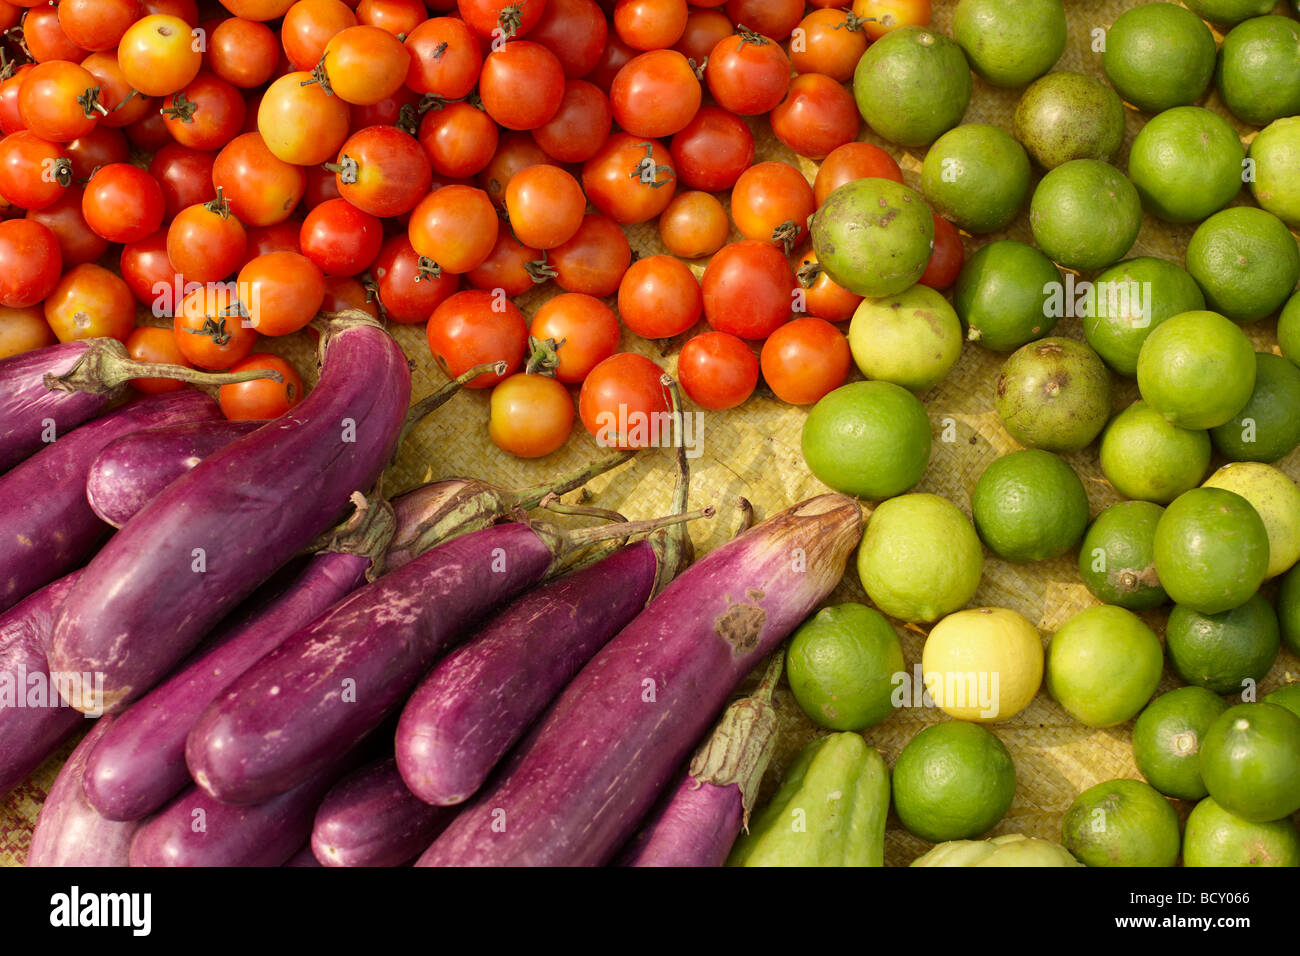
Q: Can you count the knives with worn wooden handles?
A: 0